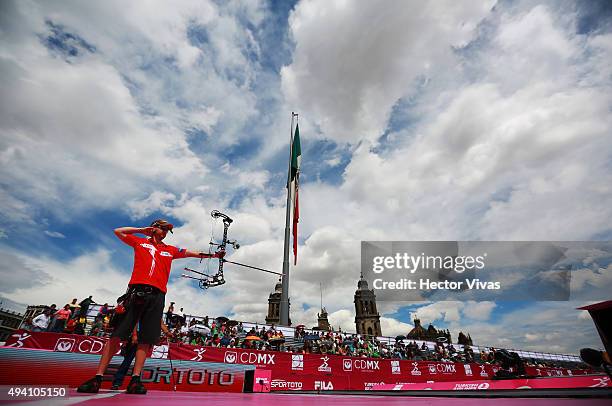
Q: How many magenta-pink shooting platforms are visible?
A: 1